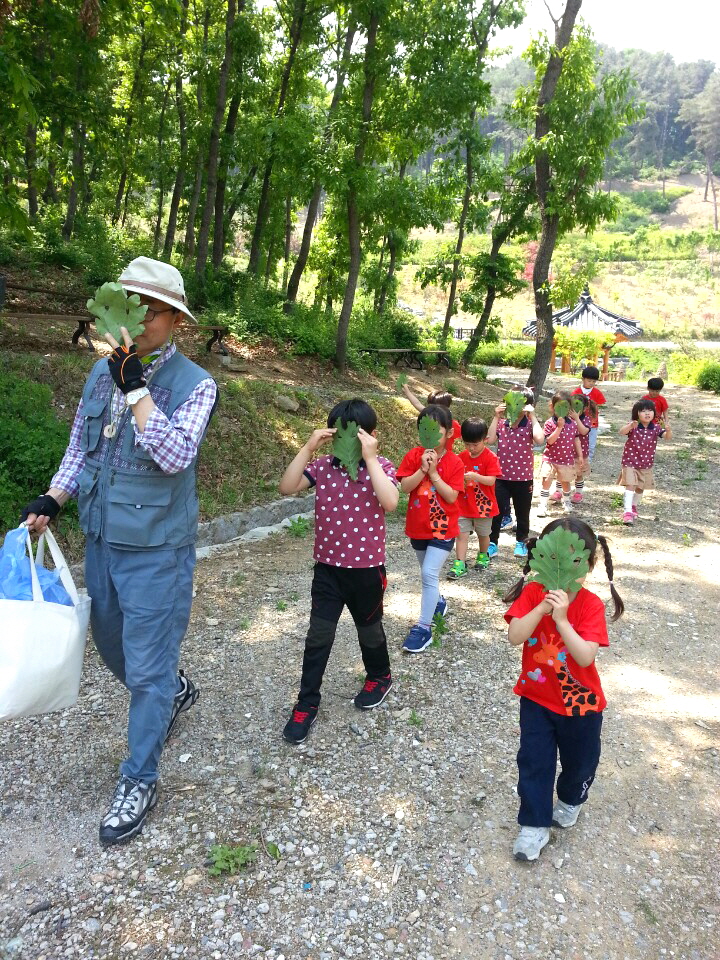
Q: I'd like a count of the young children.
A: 11